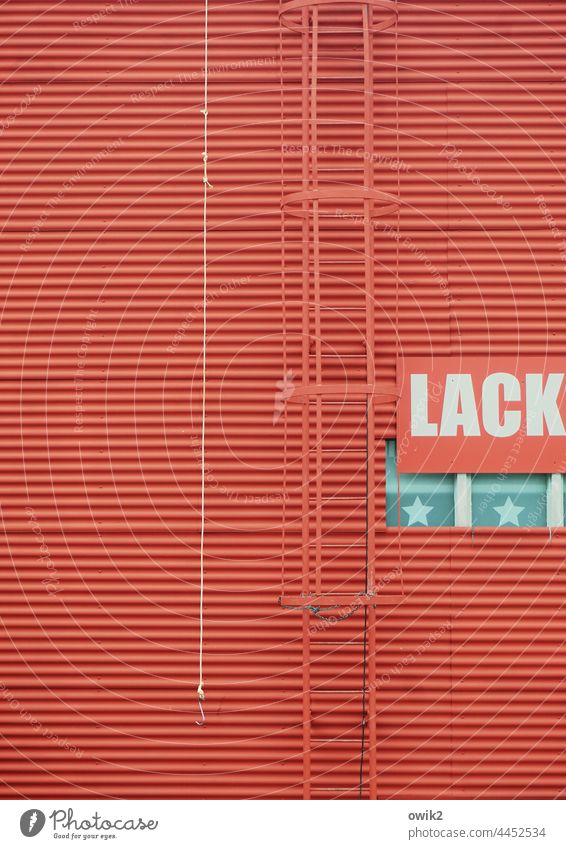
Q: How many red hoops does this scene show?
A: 4